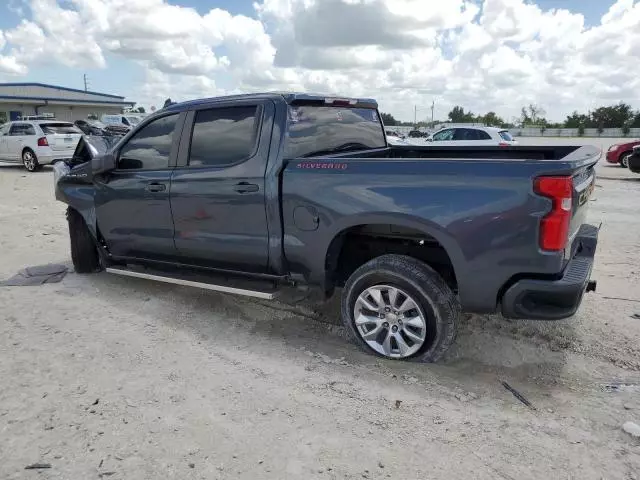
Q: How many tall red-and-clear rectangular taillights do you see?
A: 1